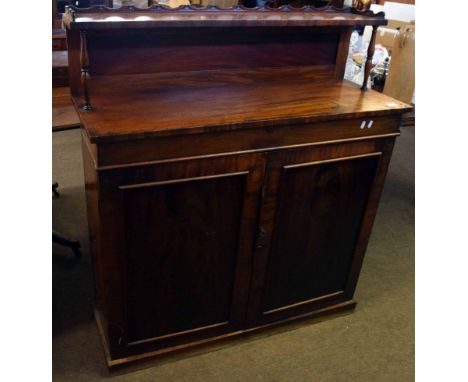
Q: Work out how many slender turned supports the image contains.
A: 2